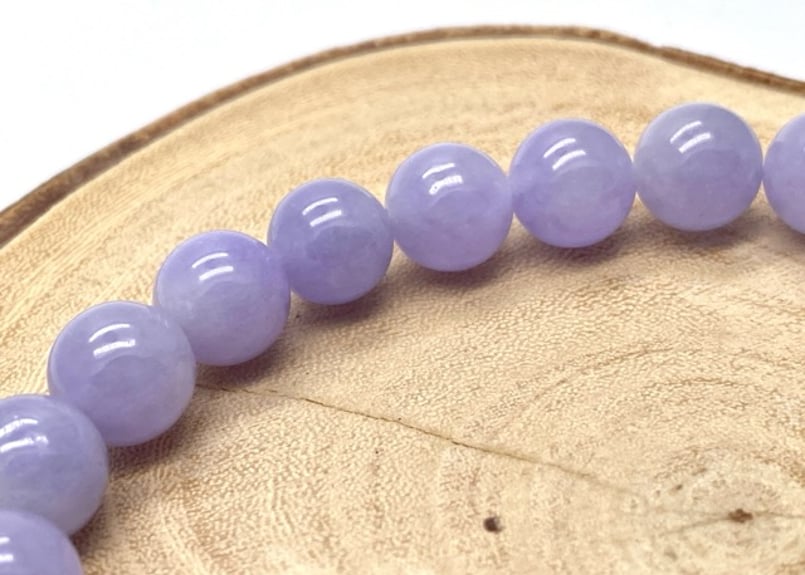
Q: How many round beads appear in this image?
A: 9